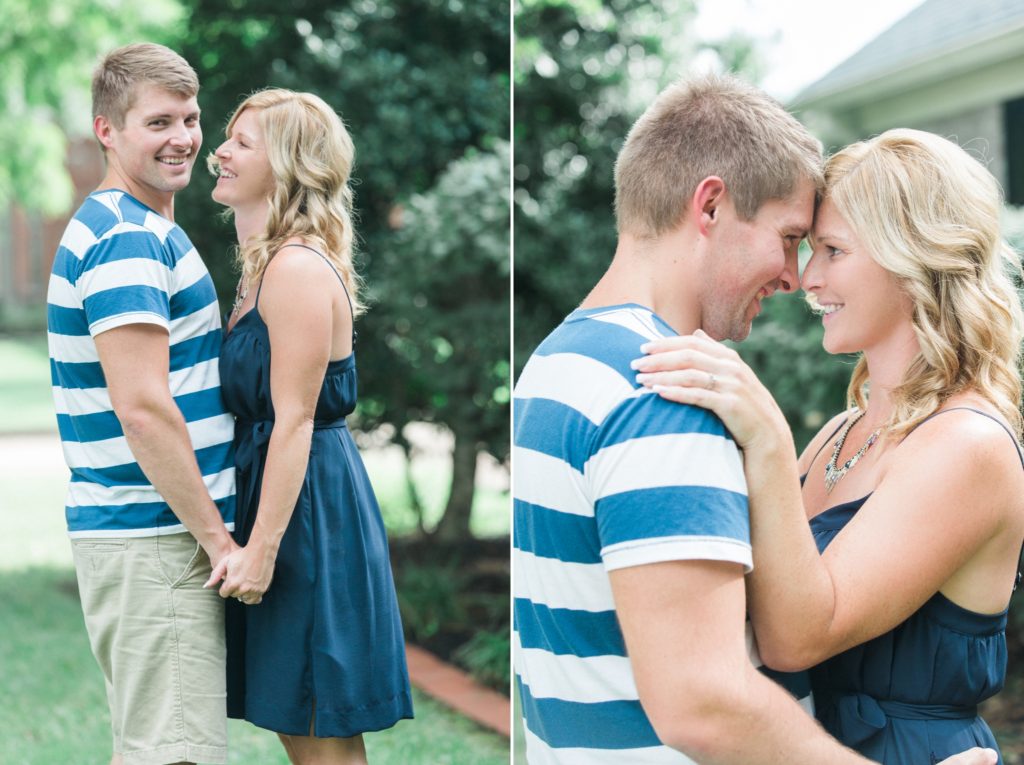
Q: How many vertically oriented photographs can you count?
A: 2